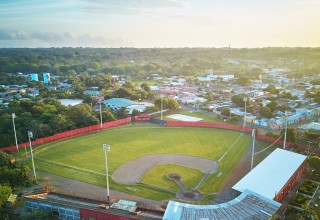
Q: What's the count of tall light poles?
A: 8